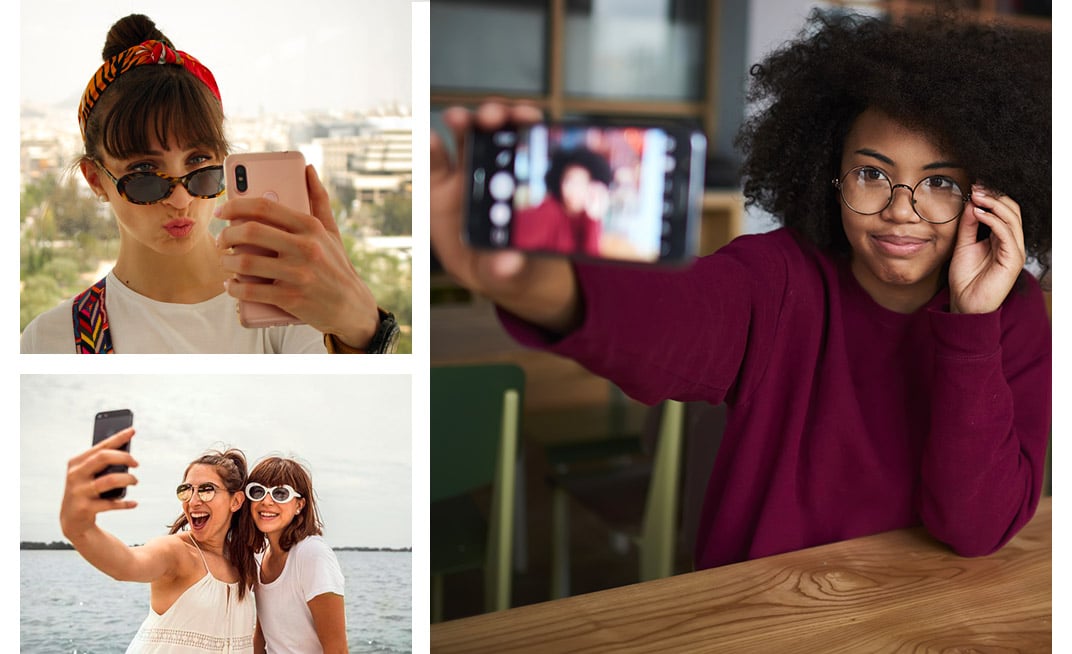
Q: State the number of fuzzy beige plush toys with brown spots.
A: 0